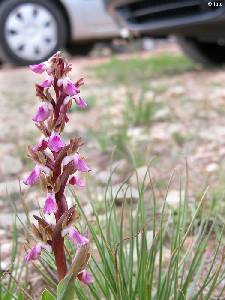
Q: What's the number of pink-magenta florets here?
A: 14